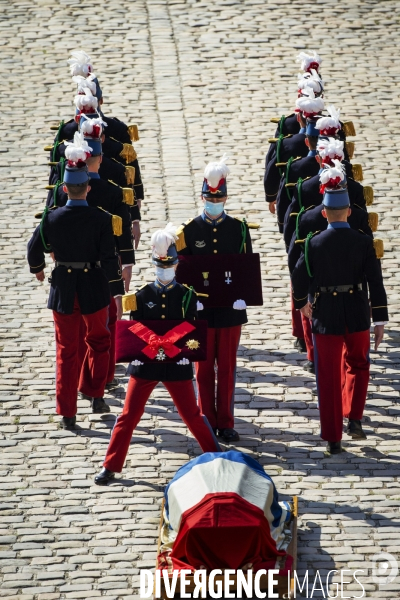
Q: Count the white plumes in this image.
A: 13